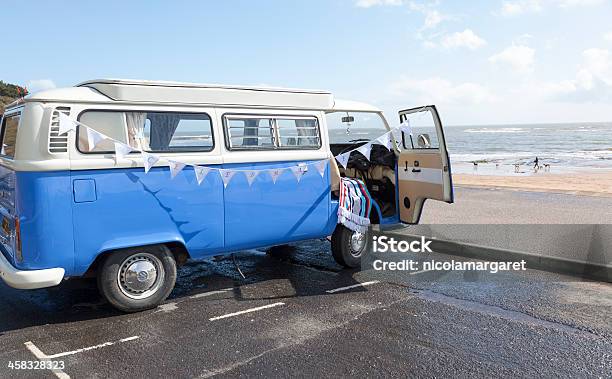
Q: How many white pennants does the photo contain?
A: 15